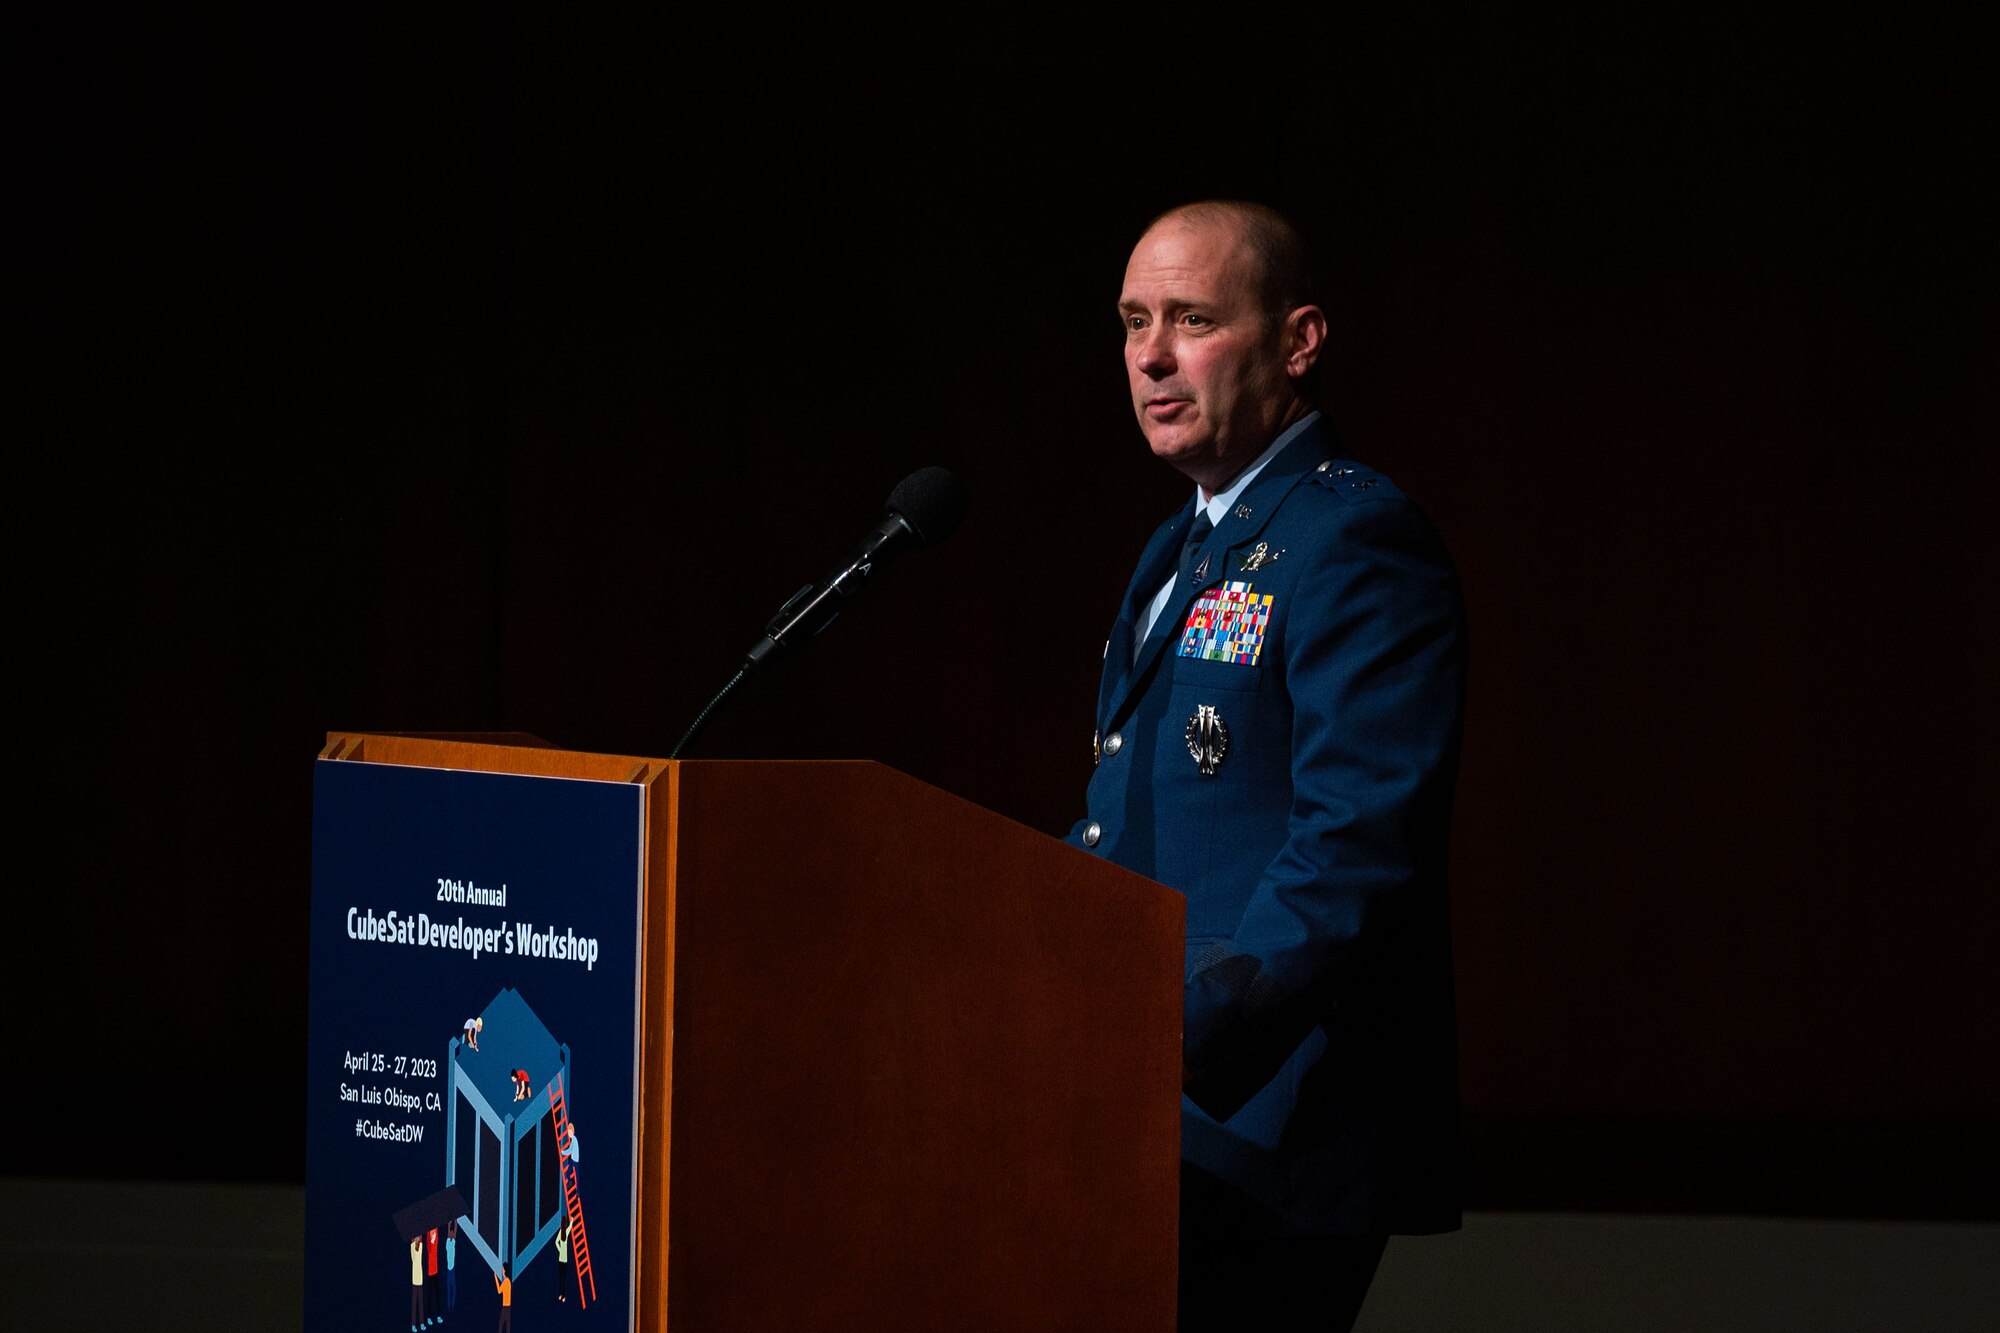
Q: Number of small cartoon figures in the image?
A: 8